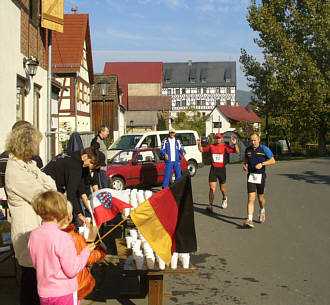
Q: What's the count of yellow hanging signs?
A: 1